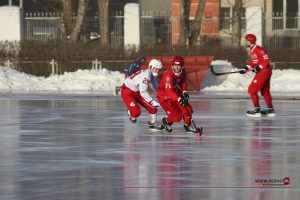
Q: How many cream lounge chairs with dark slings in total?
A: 0